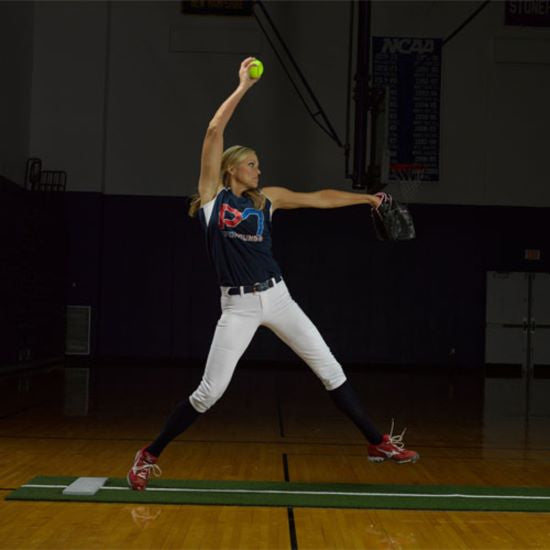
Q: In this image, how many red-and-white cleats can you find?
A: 2